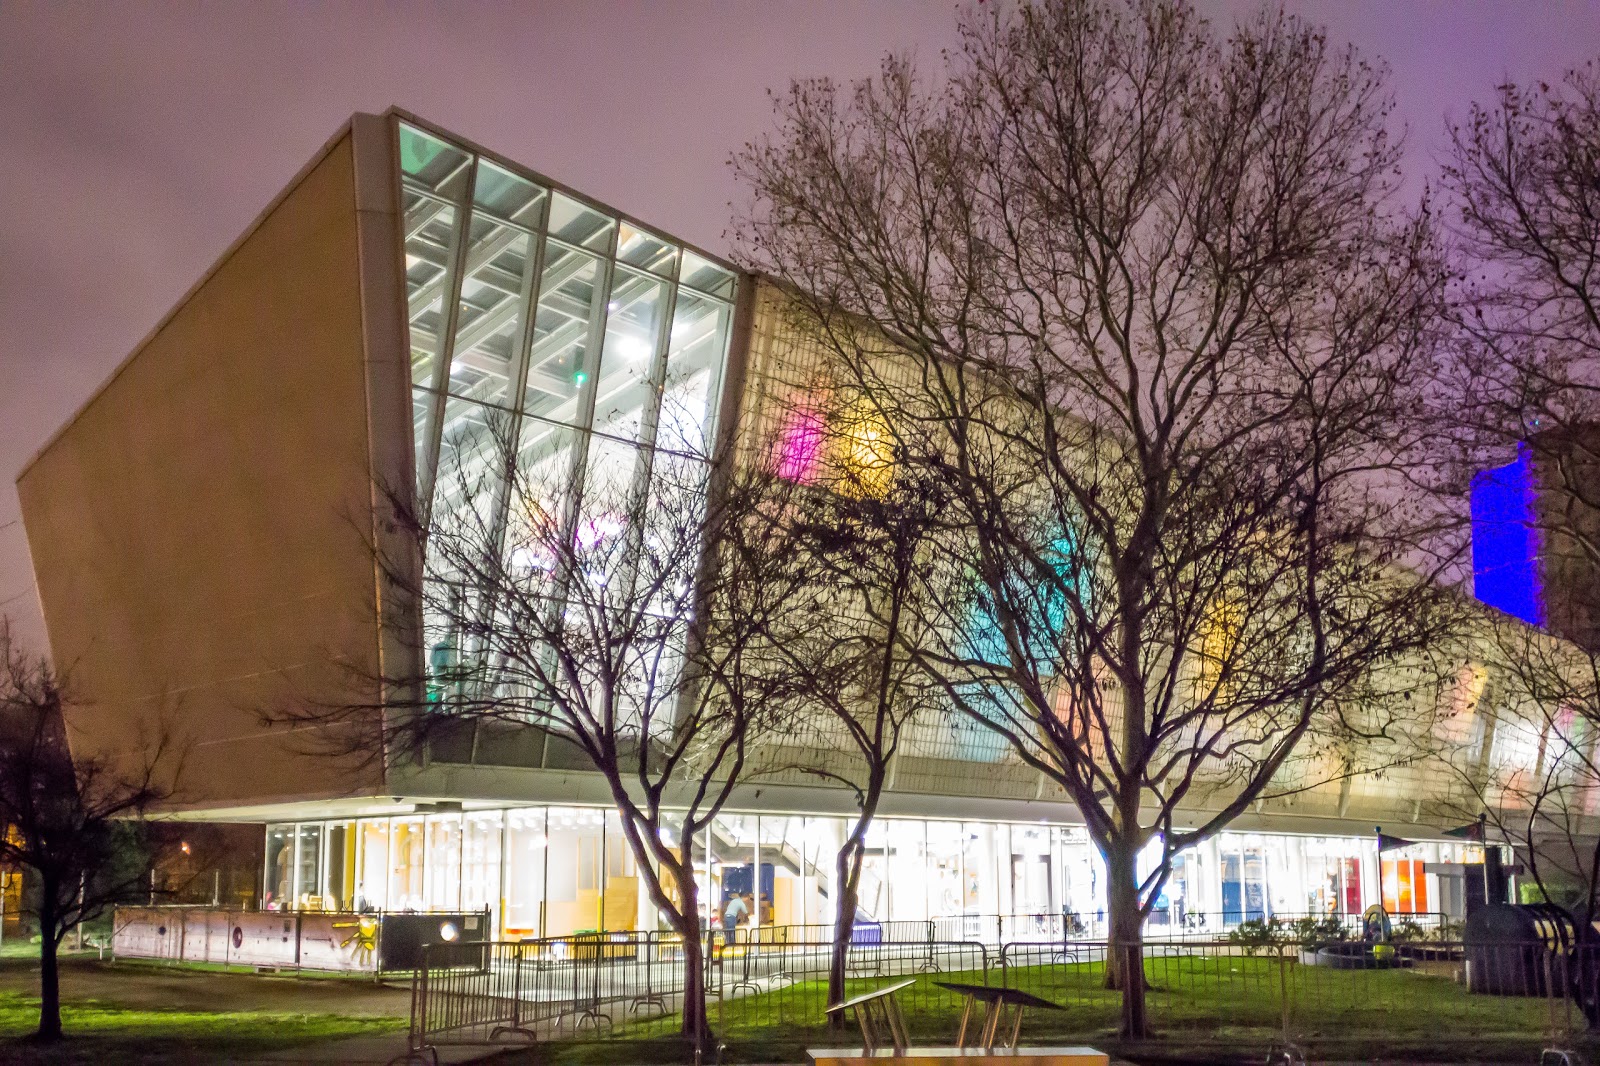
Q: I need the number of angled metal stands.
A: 2